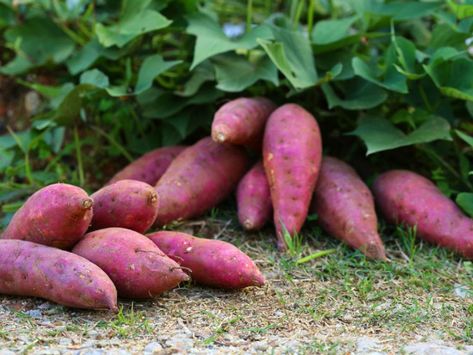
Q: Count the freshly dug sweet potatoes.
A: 12